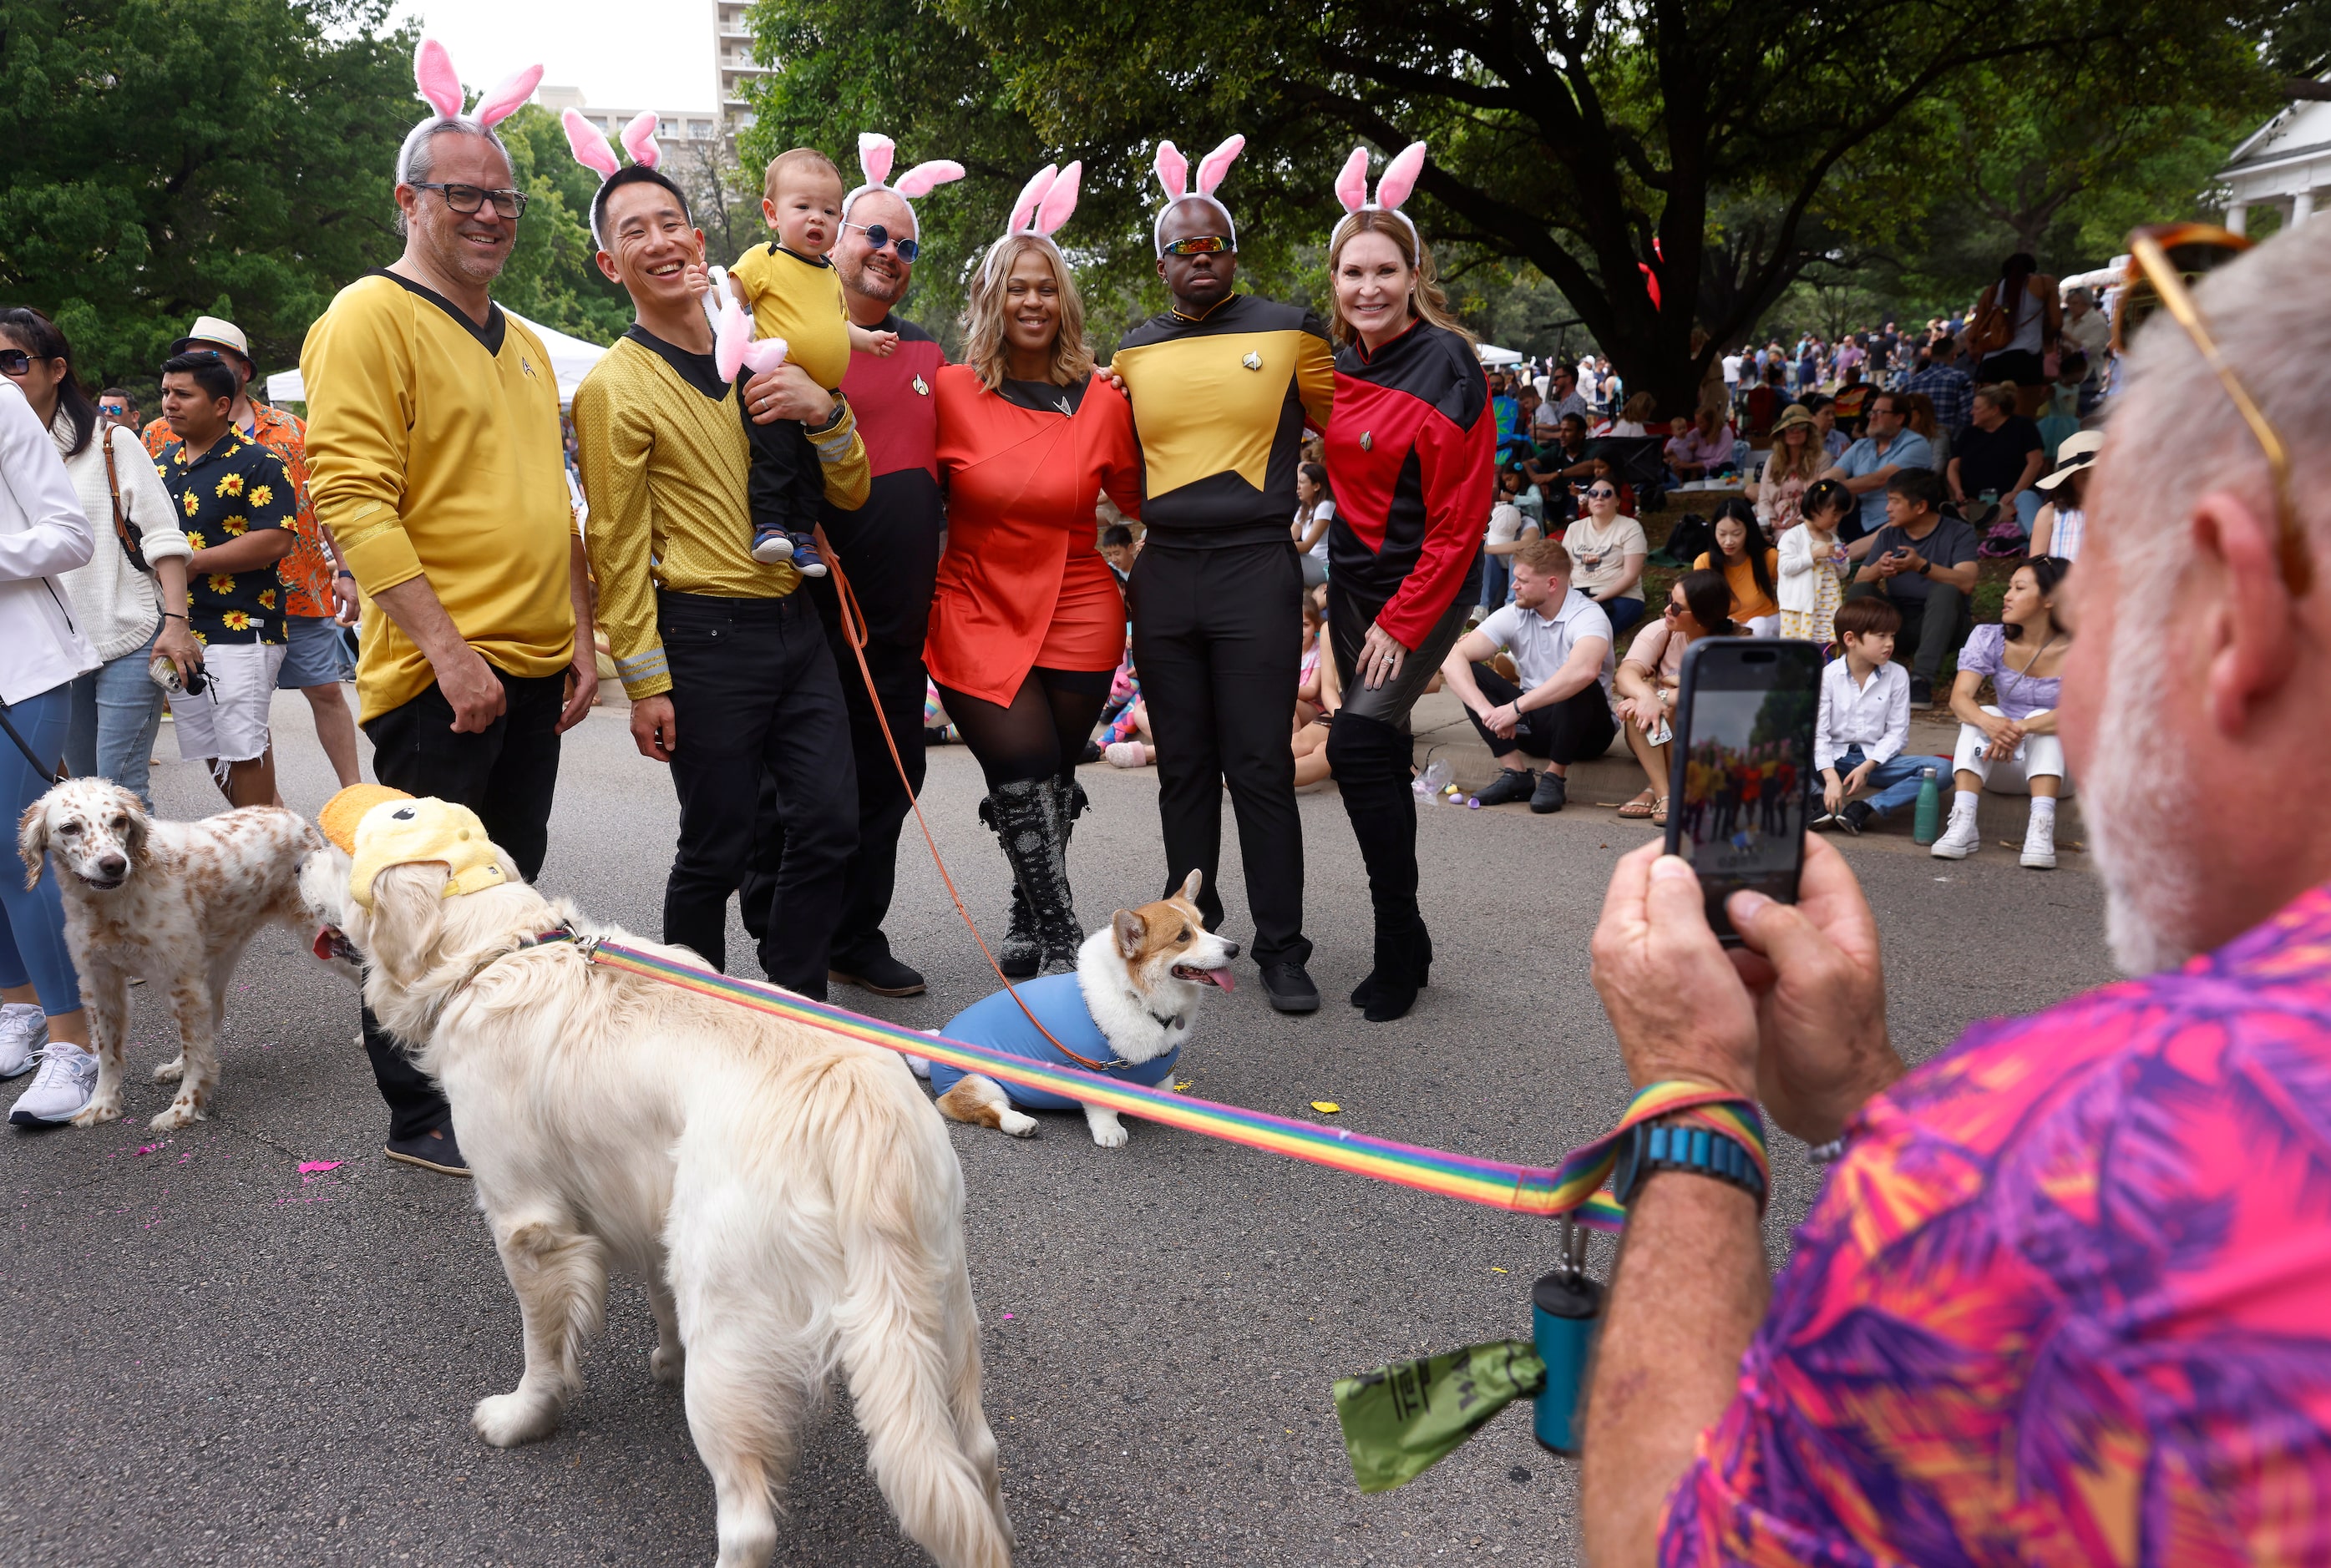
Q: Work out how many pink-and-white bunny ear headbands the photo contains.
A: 7